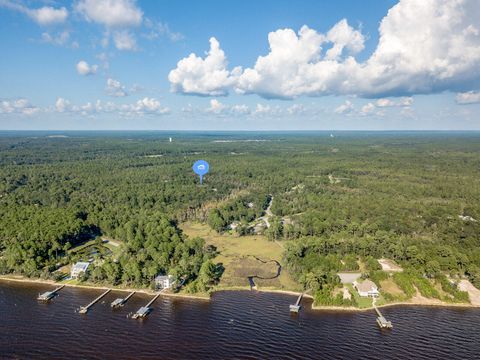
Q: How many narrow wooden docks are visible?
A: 6